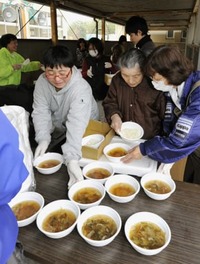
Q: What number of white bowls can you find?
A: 12